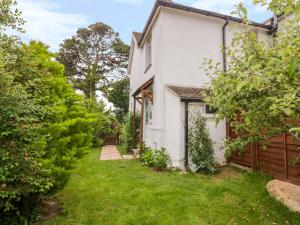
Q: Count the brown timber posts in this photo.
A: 2